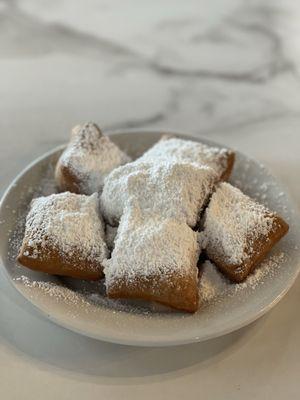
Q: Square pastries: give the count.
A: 6